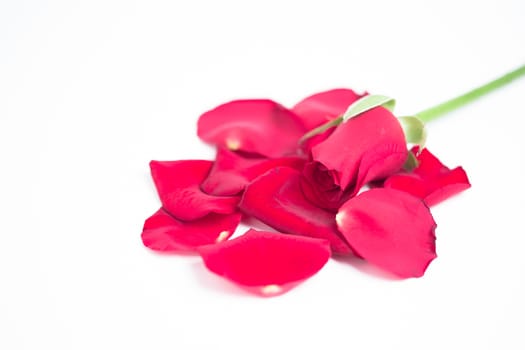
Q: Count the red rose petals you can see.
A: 9